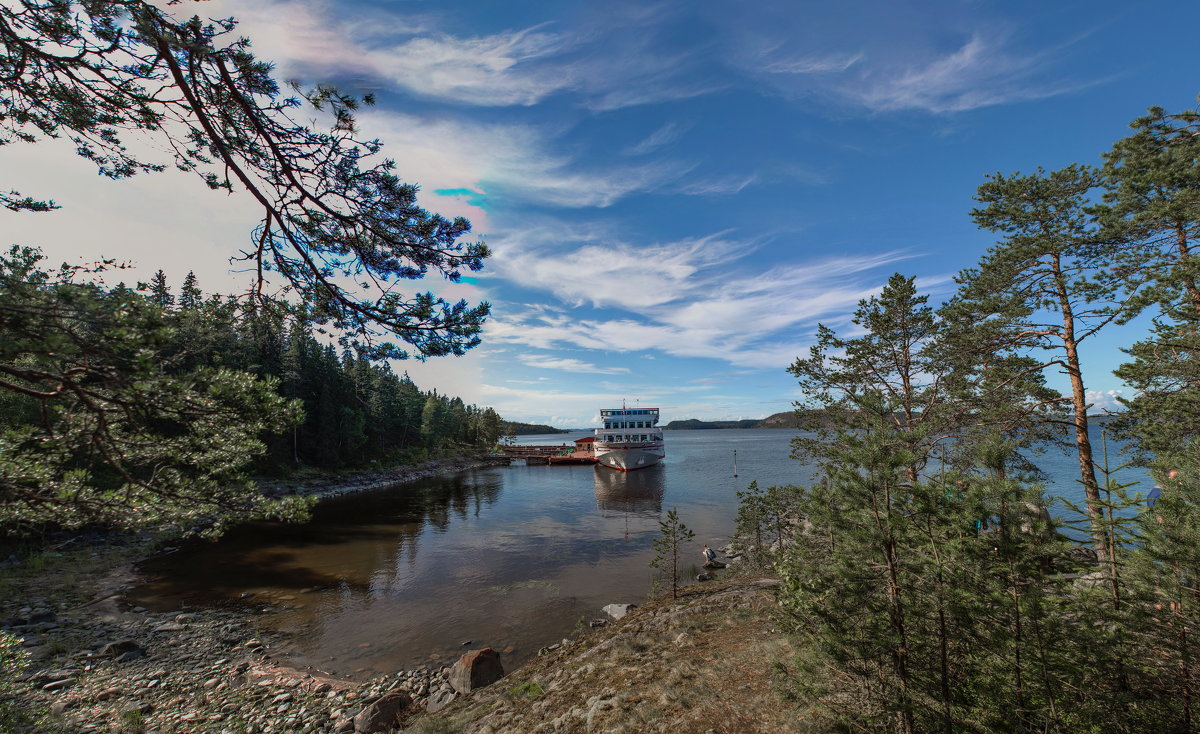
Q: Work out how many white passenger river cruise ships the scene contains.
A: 1